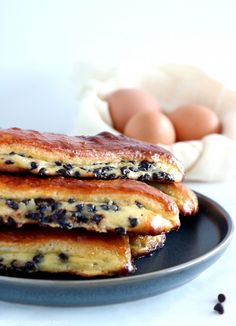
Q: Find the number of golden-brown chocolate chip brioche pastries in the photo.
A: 5